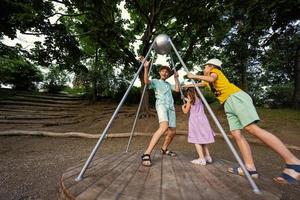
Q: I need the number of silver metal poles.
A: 4